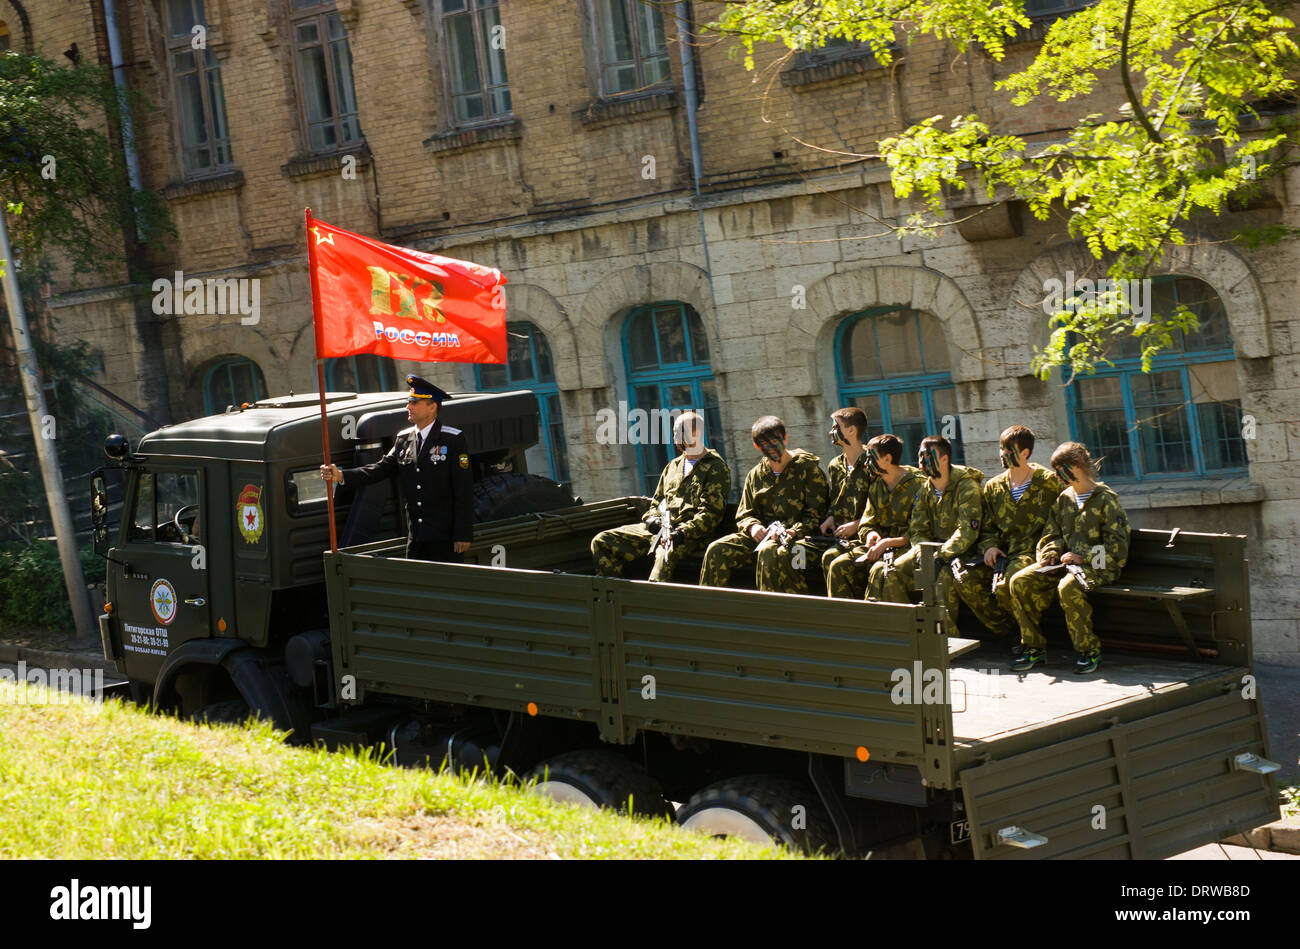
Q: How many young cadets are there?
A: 7